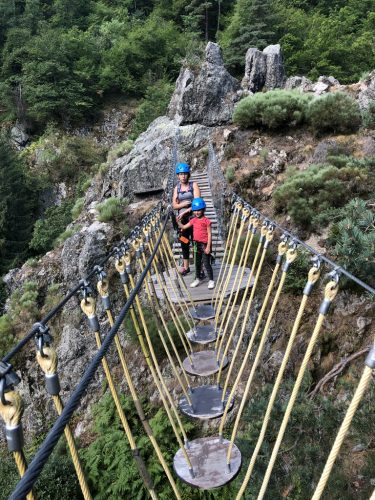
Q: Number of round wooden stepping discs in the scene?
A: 5